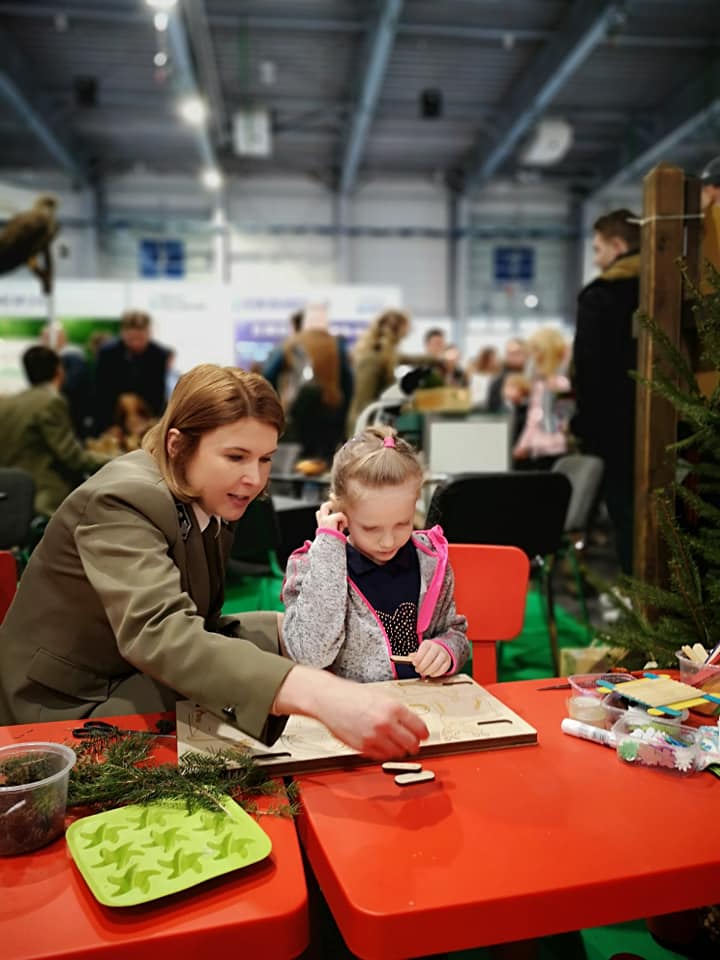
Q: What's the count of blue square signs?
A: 2